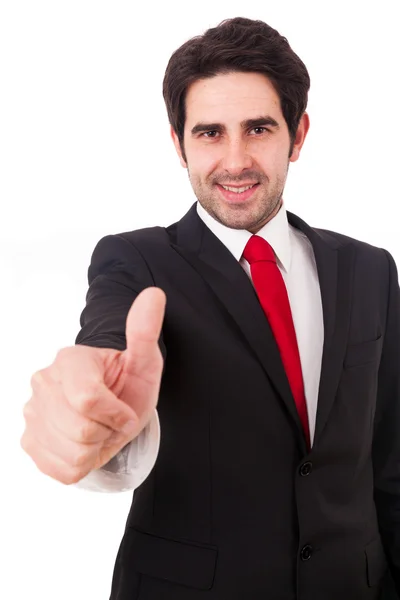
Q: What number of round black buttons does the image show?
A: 2